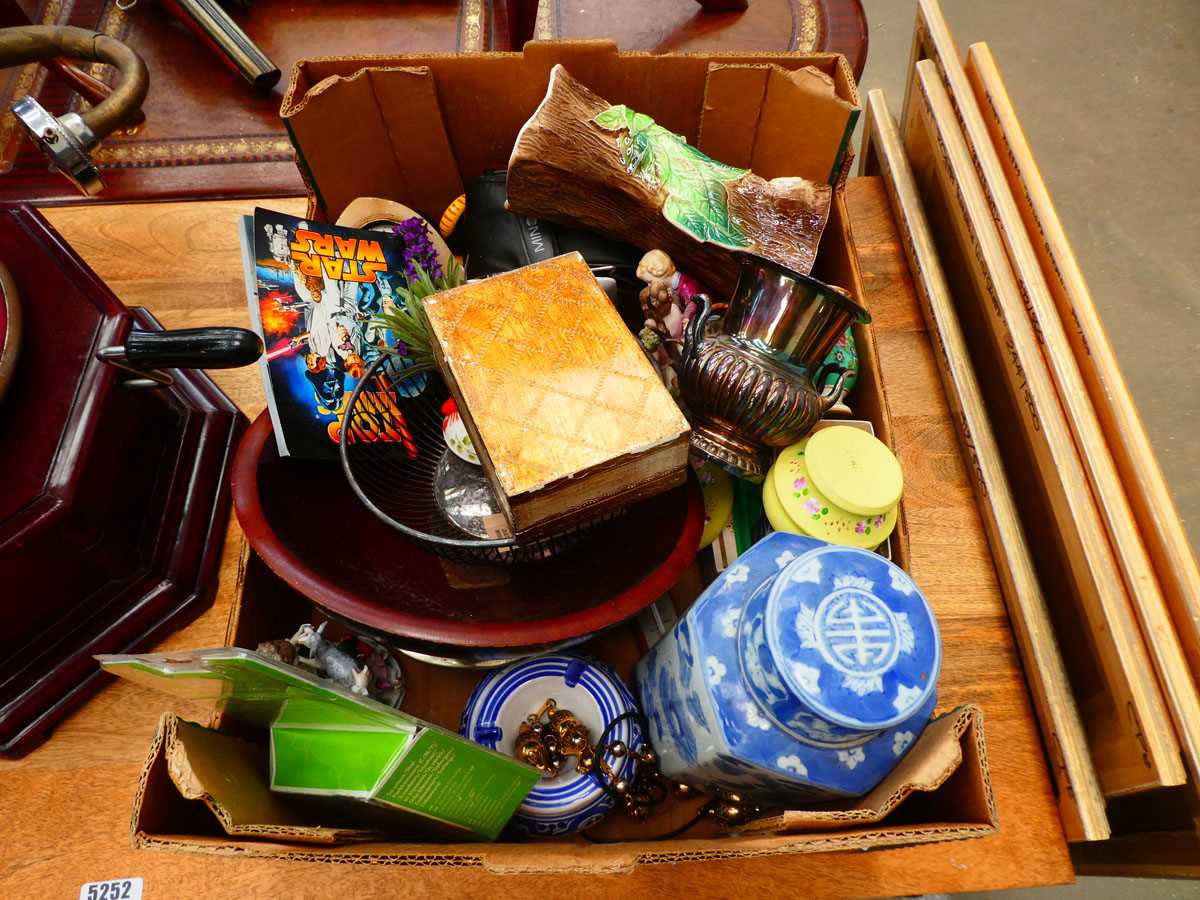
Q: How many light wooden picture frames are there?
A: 4